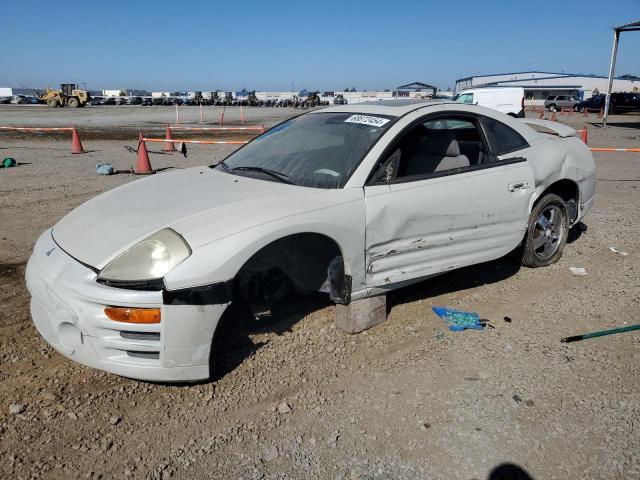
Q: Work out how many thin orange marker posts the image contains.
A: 4